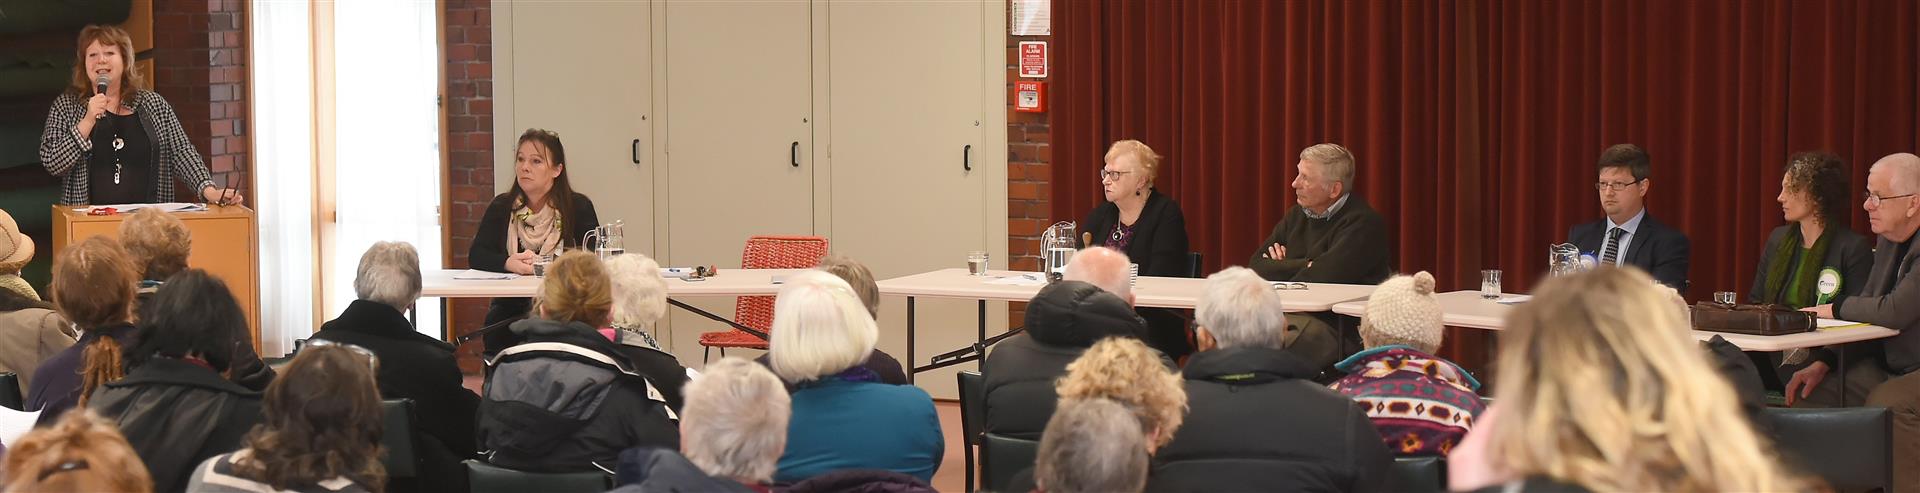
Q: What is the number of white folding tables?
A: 3